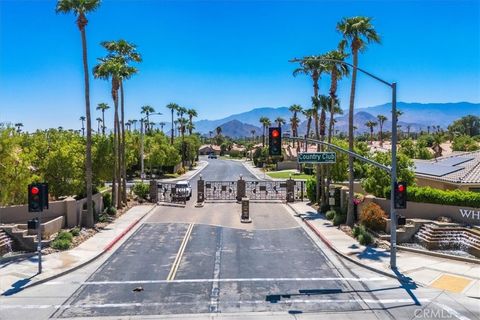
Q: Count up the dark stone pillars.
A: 5